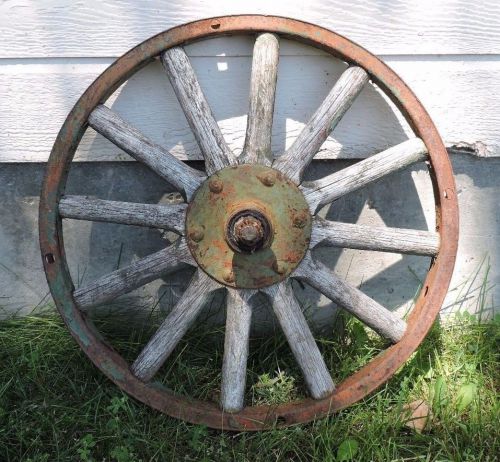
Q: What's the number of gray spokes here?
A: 12